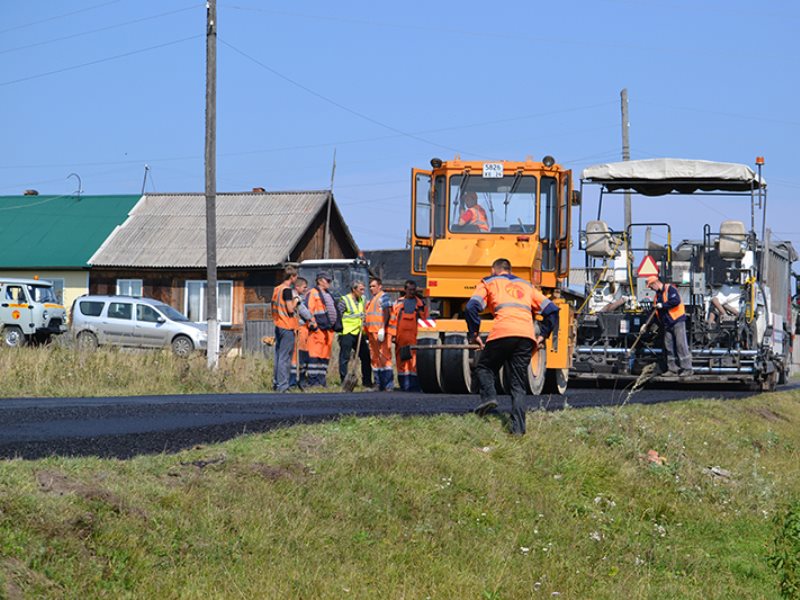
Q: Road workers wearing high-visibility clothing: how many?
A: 9